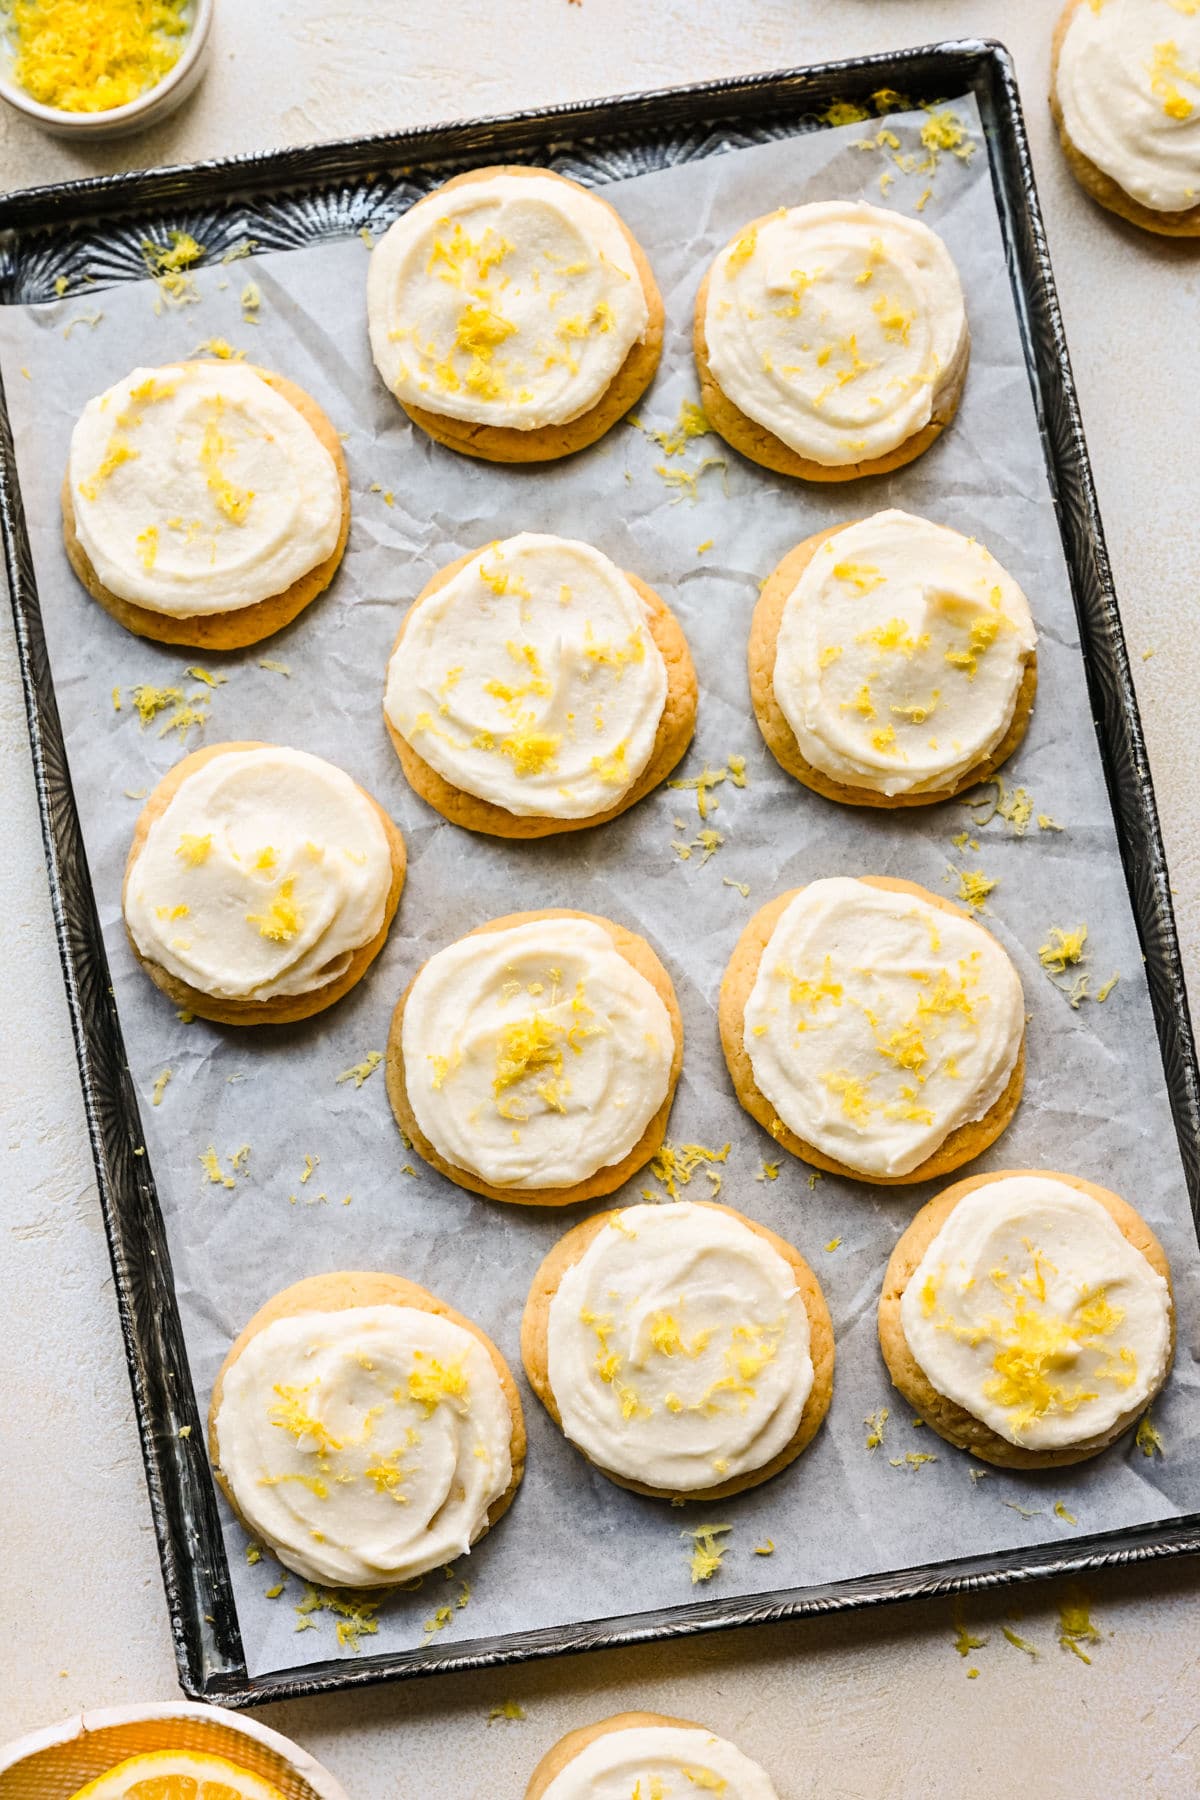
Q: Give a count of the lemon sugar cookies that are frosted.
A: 13